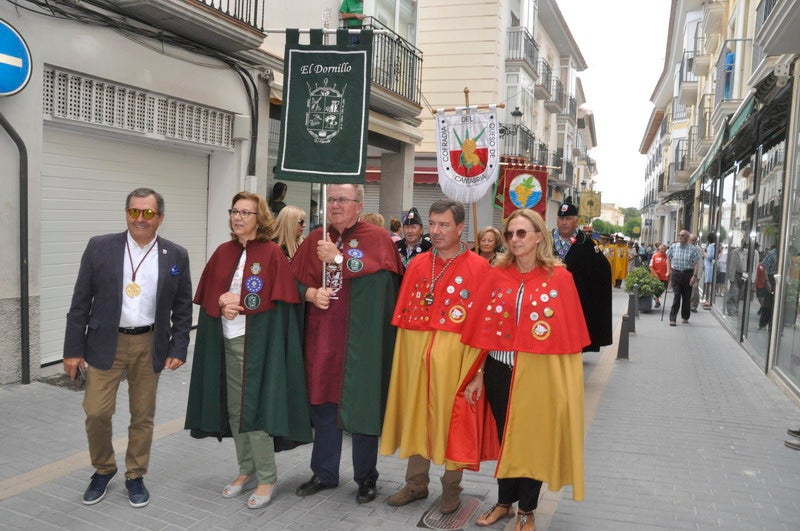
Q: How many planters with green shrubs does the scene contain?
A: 1